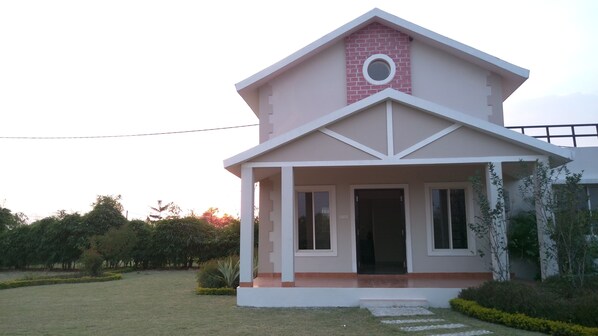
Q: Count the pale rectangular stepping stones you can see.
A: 4